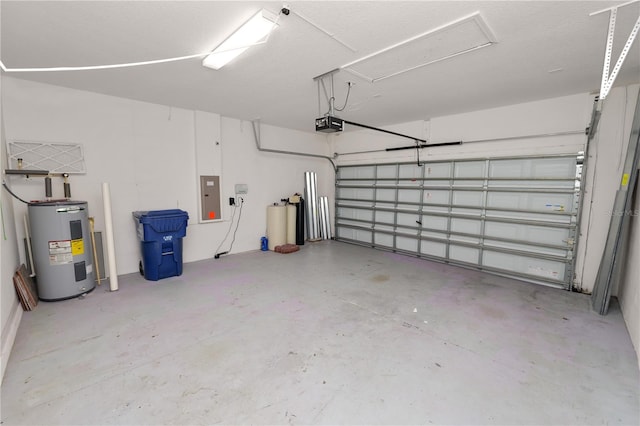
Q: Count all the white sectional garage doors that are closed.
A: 1